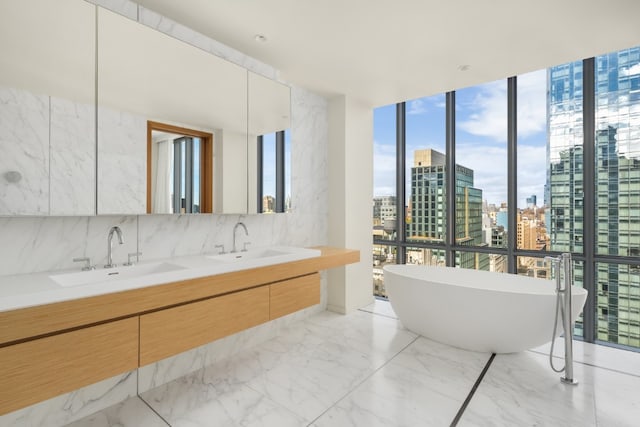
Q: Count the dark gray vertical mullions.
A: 4